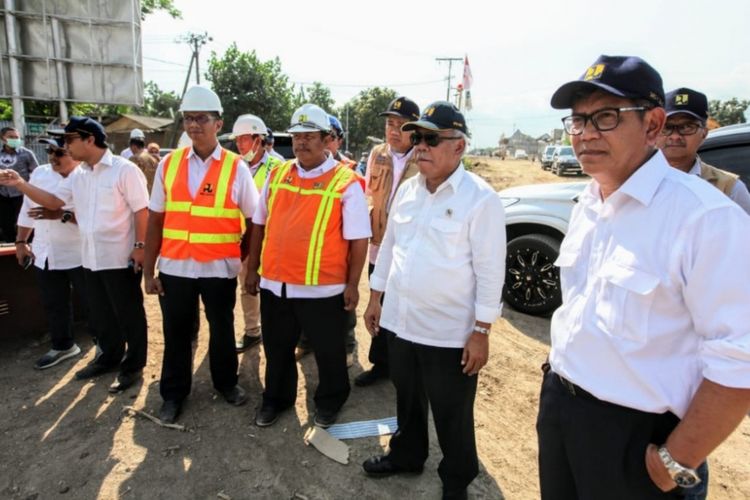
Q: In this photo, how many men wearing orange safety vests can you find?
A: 2